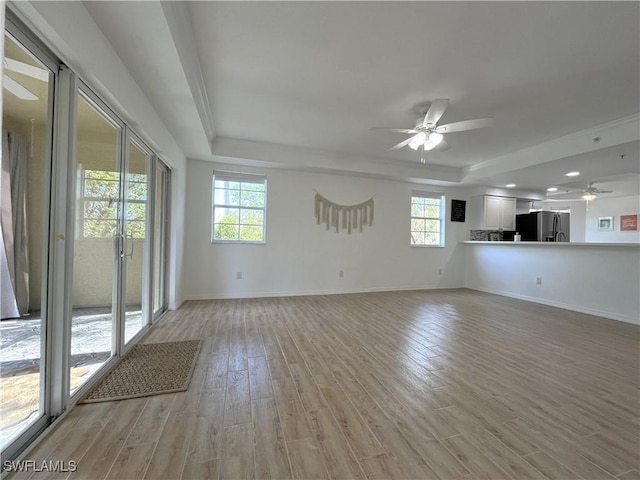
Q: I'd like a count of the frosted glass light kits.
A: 2